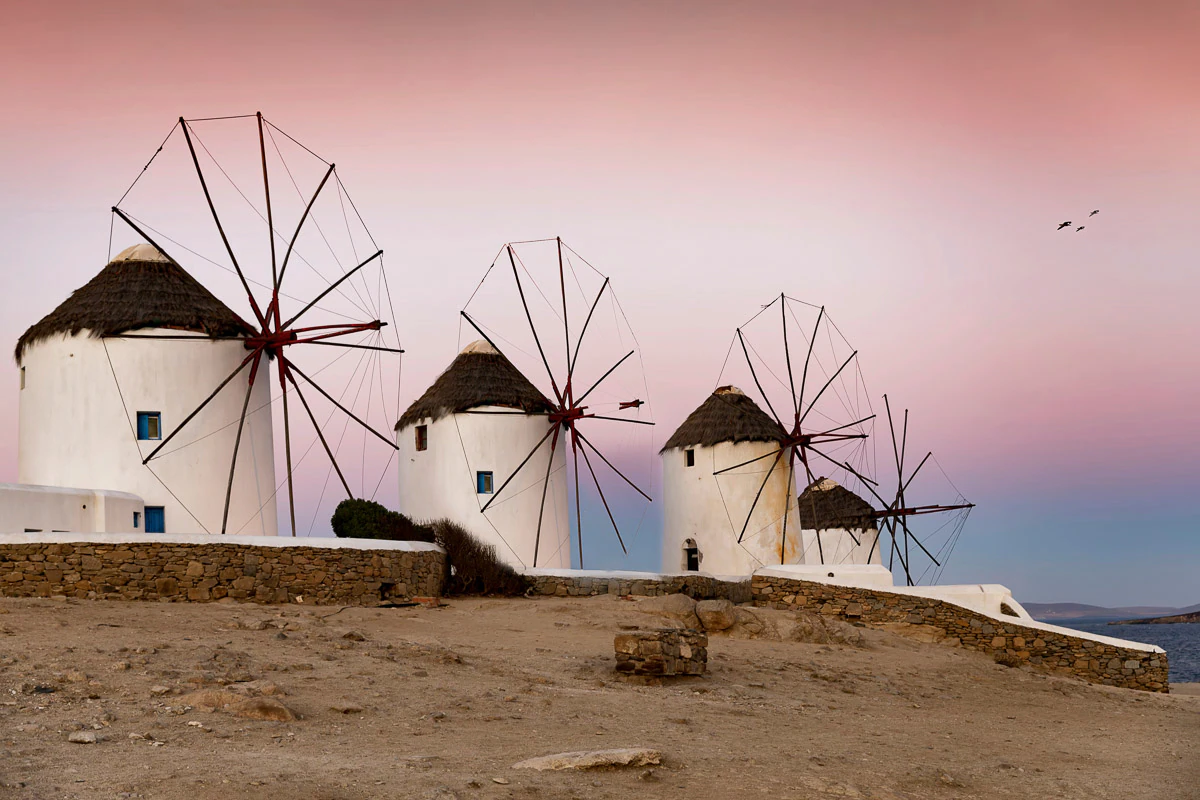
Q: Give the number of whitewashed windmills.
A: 4